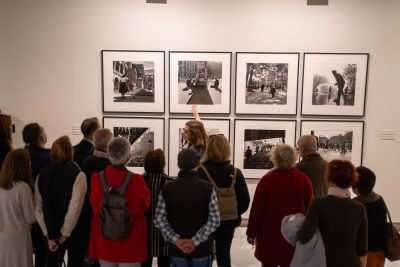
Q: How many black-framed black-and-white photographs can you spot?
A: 8